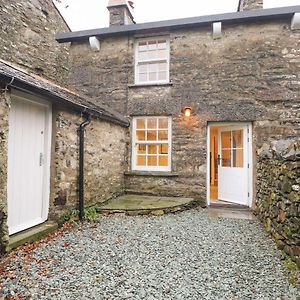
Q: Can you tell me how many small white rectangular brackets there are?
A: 3